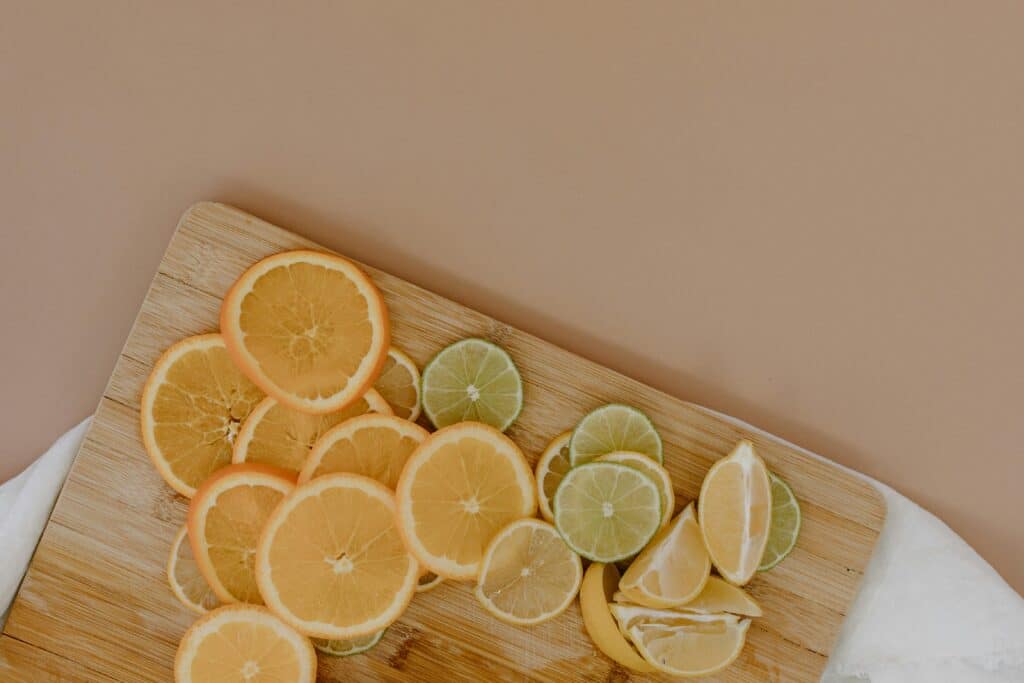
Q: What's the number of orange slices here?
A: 8